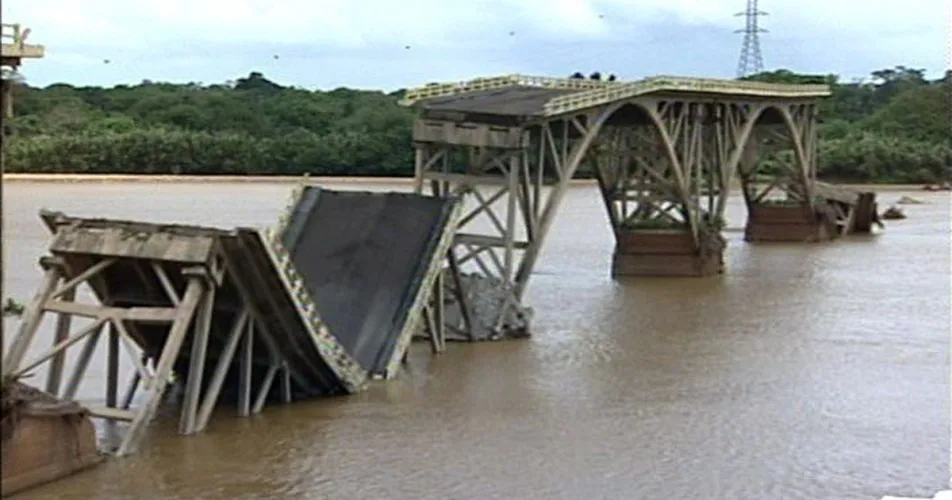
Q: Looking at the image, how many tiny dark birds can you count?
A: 5